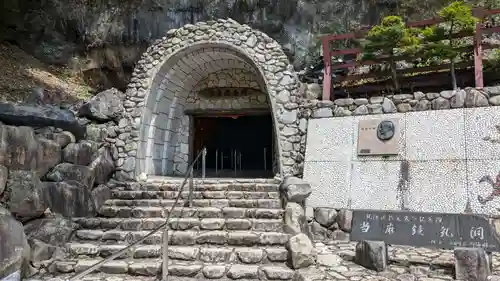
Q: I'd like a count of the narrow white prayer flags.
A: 0